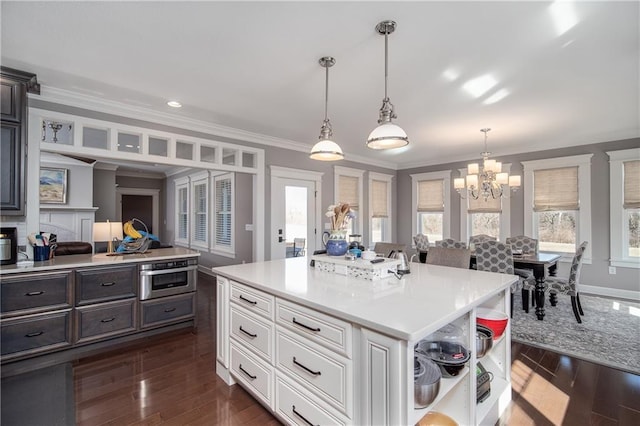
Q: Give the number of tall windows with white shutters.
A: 3